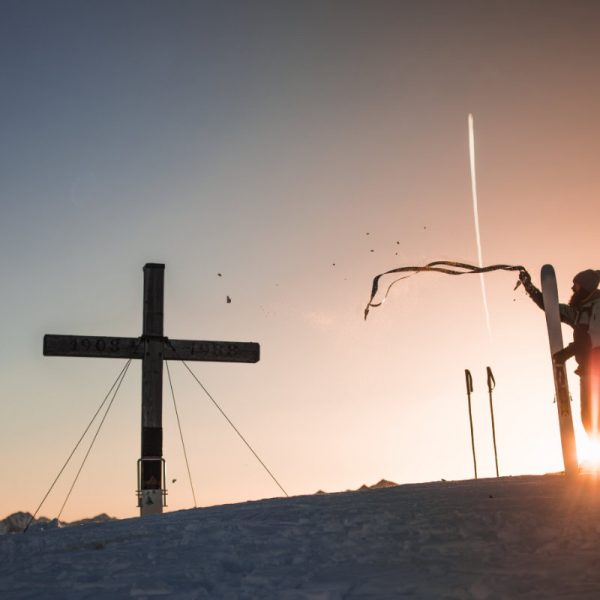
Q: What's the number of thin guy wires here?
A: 4